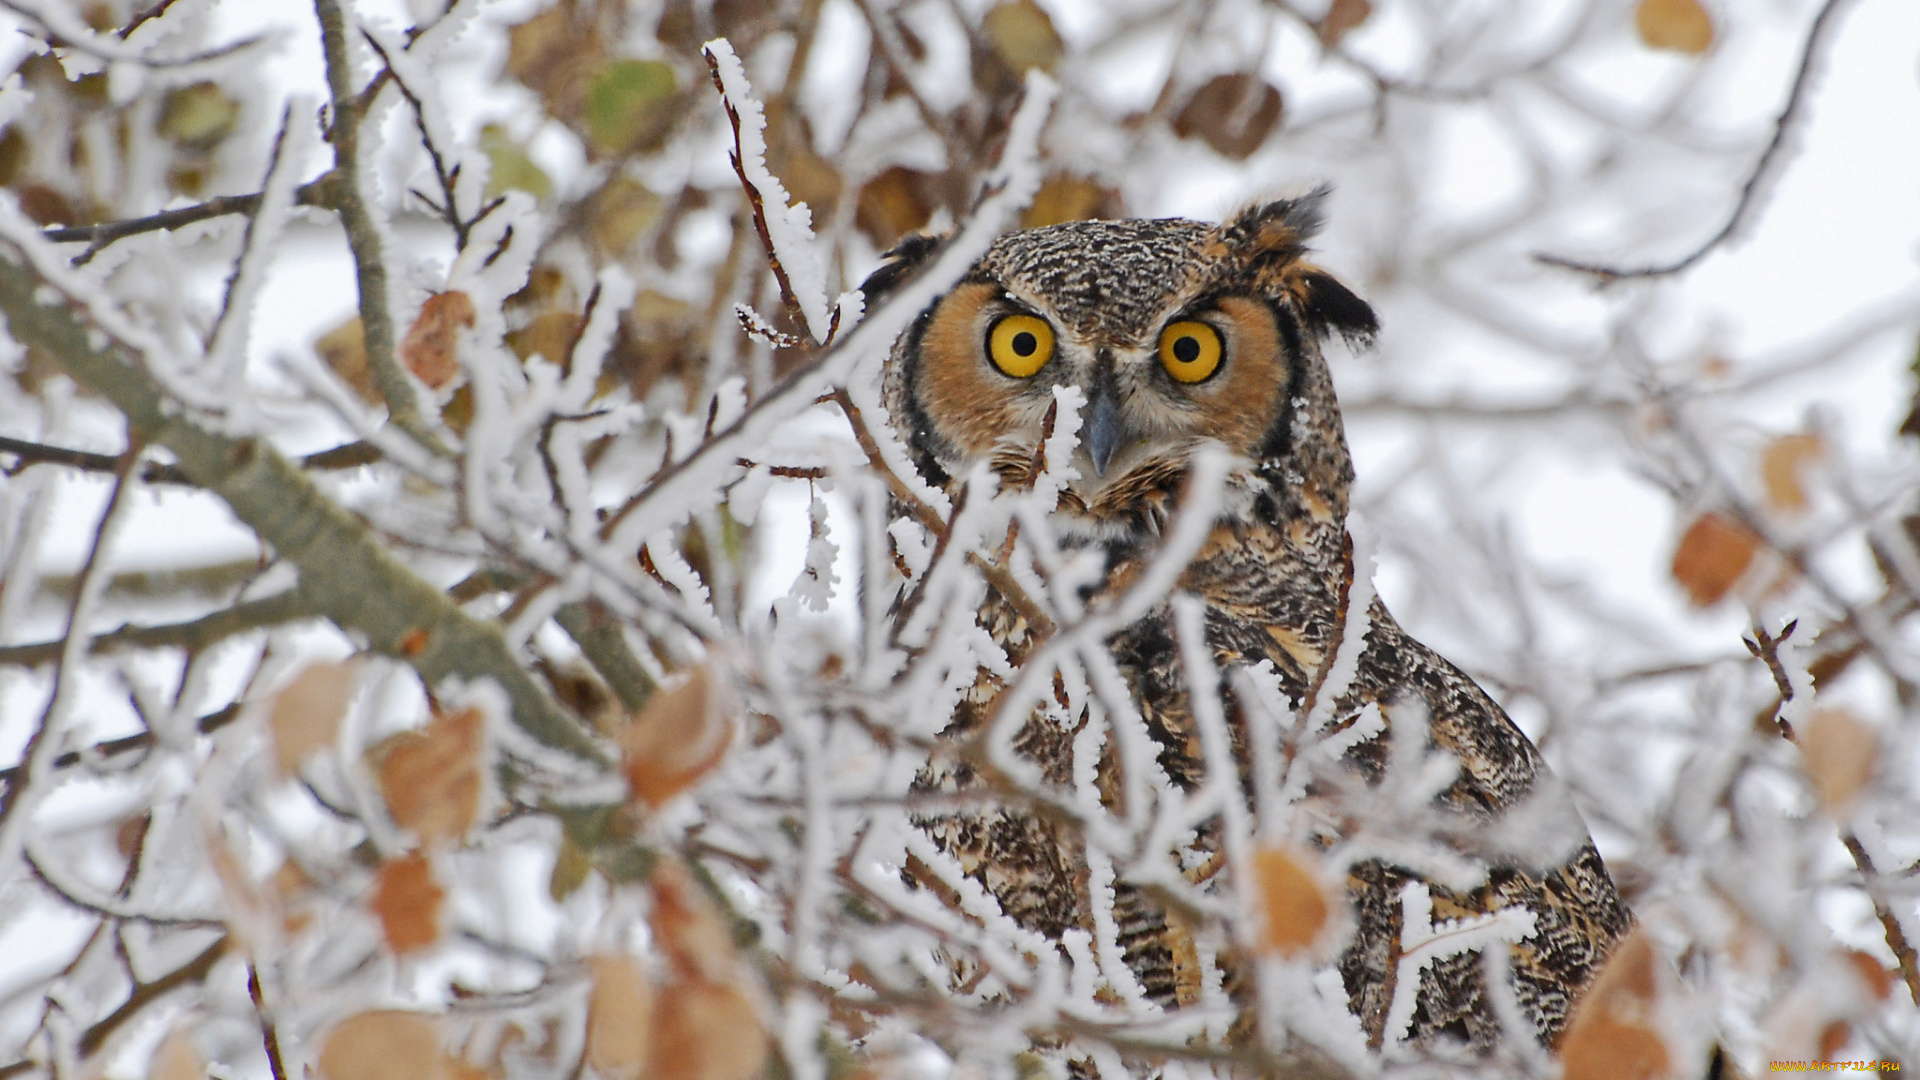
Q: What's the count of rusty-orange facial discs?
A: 2